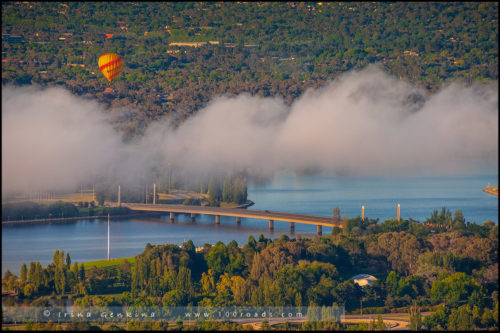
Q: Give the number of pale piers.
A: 7